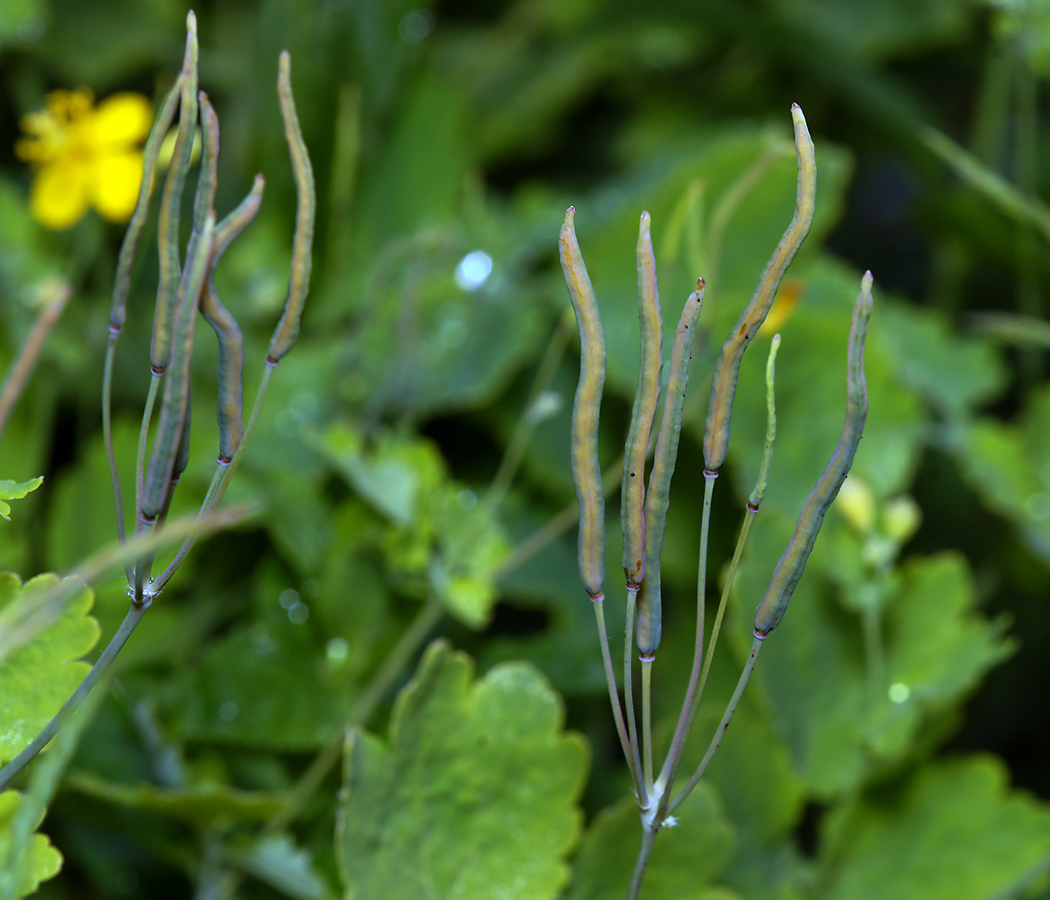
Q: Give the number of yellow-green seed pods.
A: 12